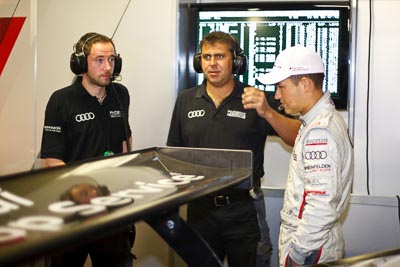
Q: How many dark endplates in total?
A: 1